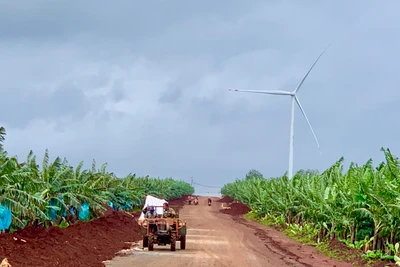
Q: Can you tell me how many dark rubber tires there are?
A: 4